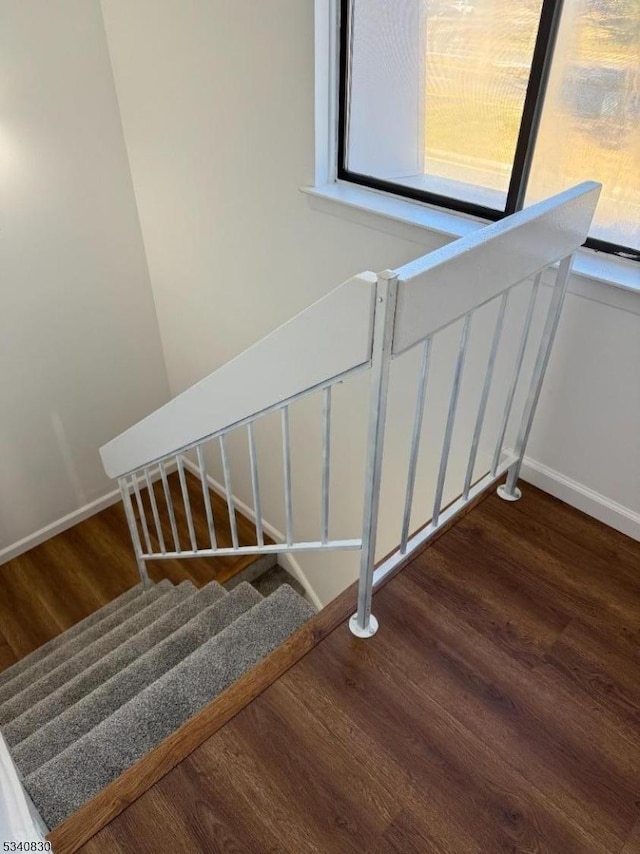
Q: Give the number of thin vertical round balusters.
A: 13